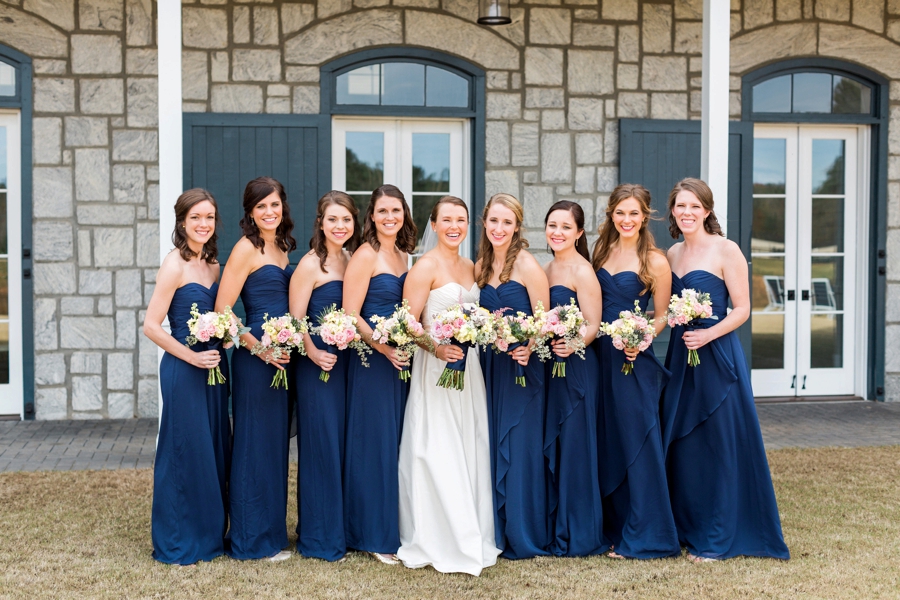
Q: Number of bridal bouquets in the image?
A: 9